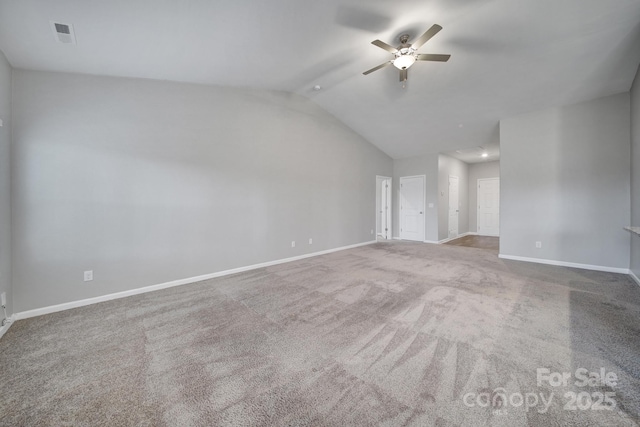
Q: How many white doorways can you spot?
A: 4